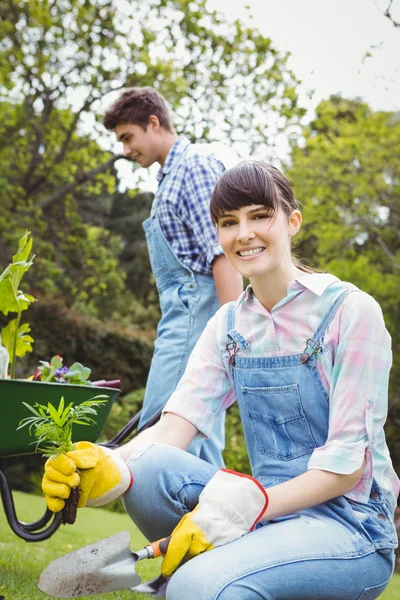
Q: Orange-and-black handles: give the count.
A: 1